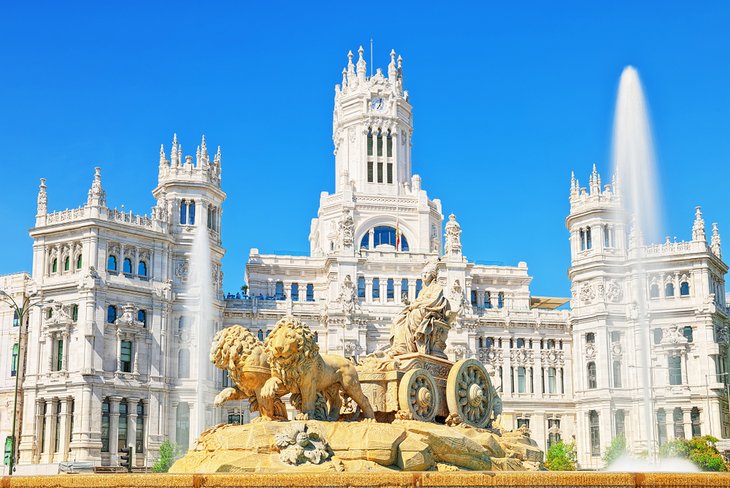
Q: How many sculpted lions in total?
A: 2